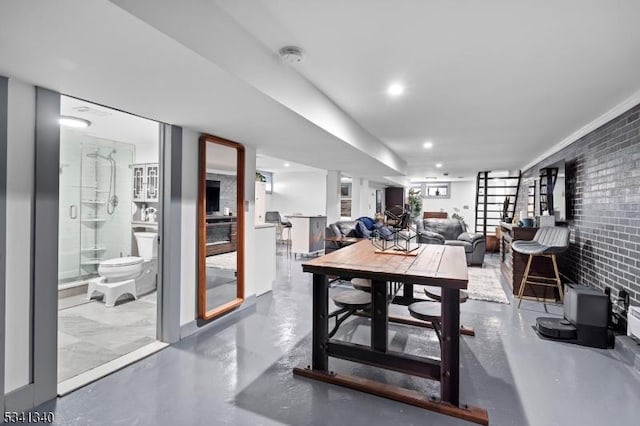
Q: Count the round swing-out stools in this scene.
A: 4